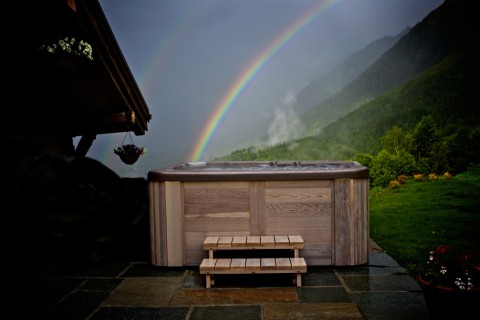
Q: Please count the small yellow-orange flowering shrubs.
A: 5